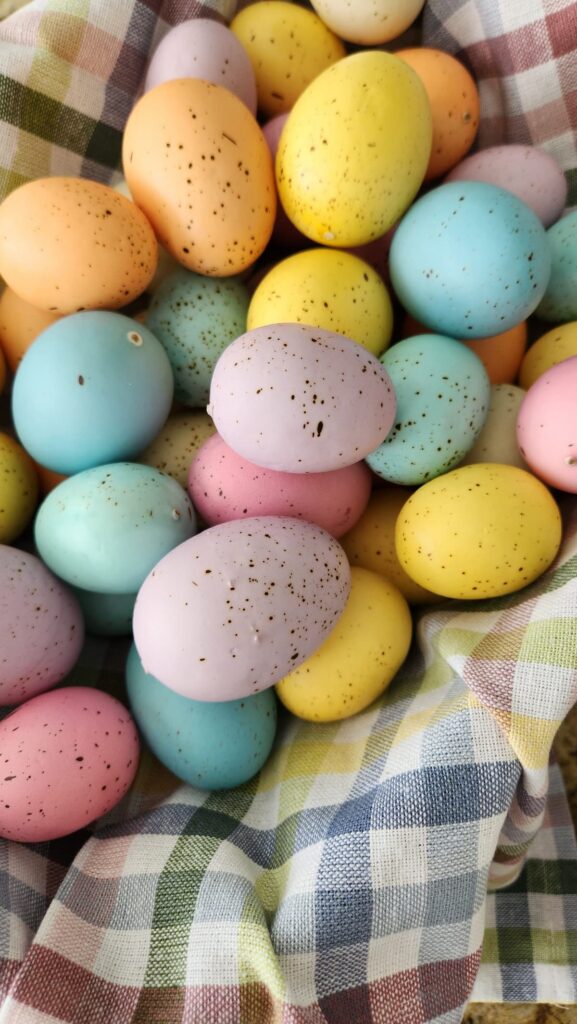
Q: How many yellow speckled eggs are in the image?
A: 8